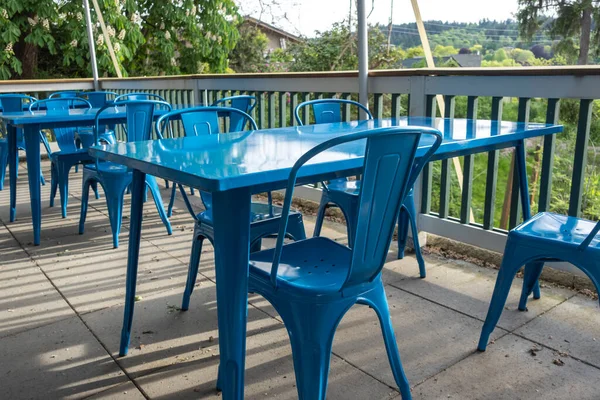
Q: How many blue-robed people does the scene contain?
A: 0